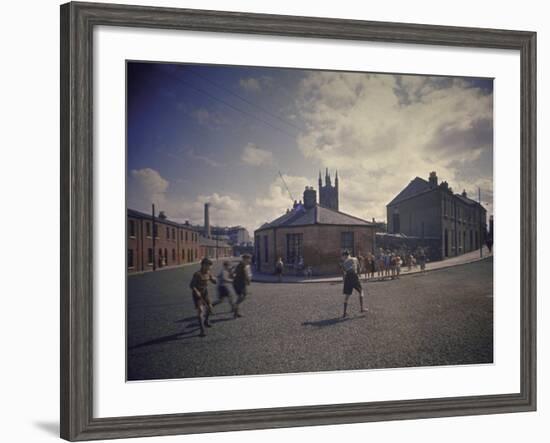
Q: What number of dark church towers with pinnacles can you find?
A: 1